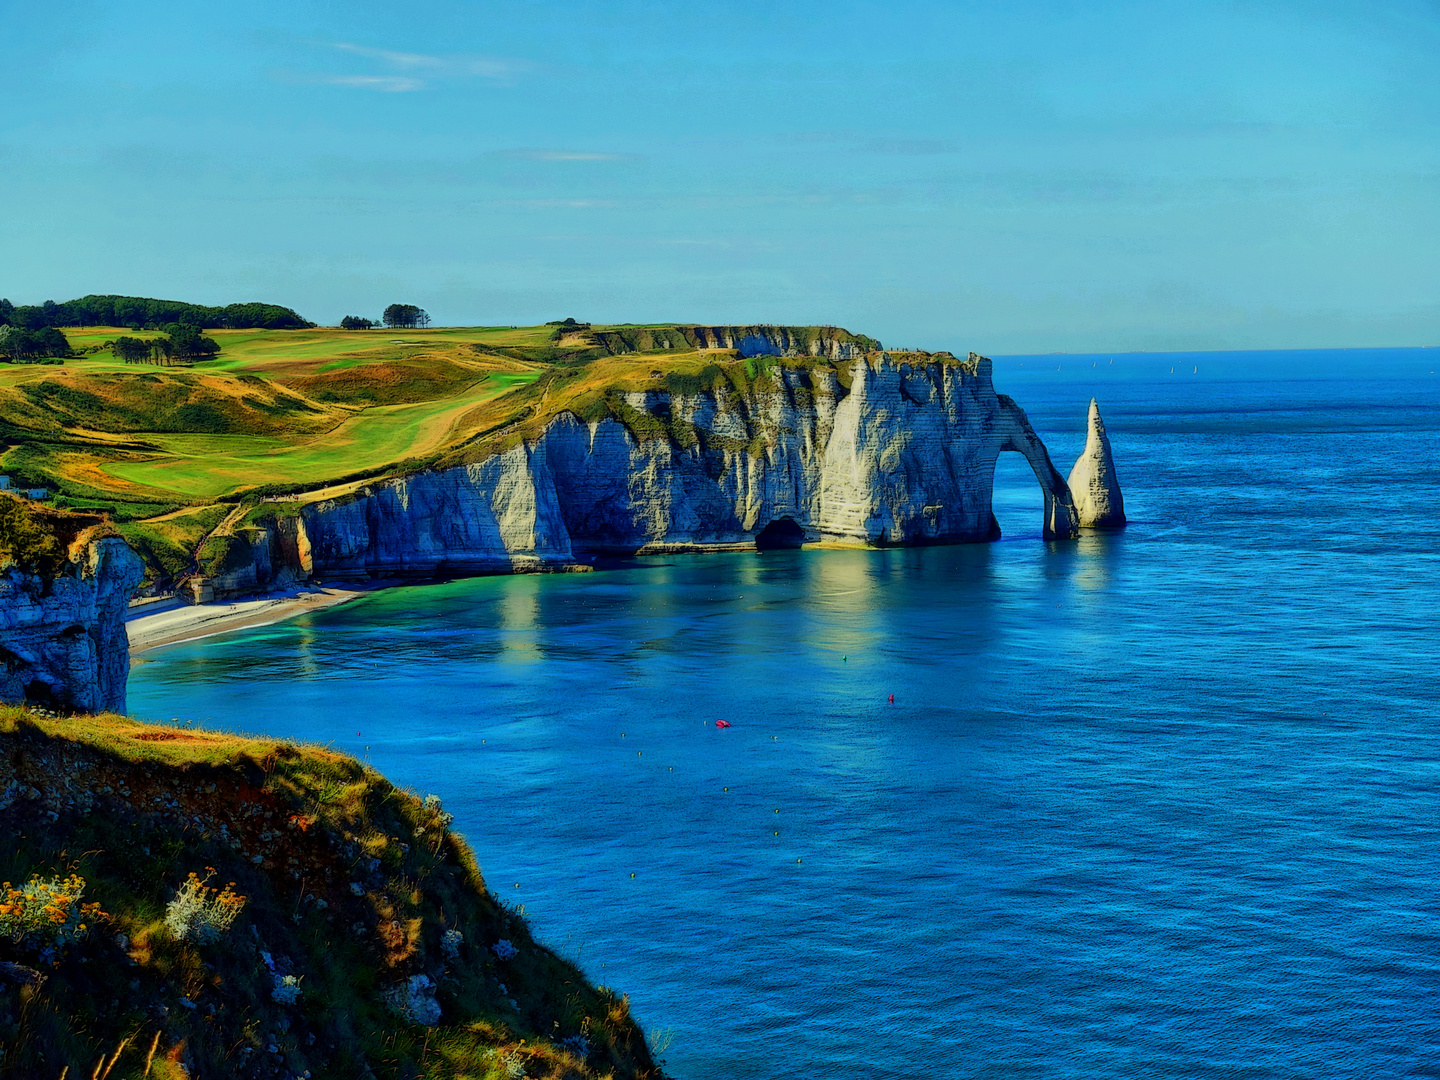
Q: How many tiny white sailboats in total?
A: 5